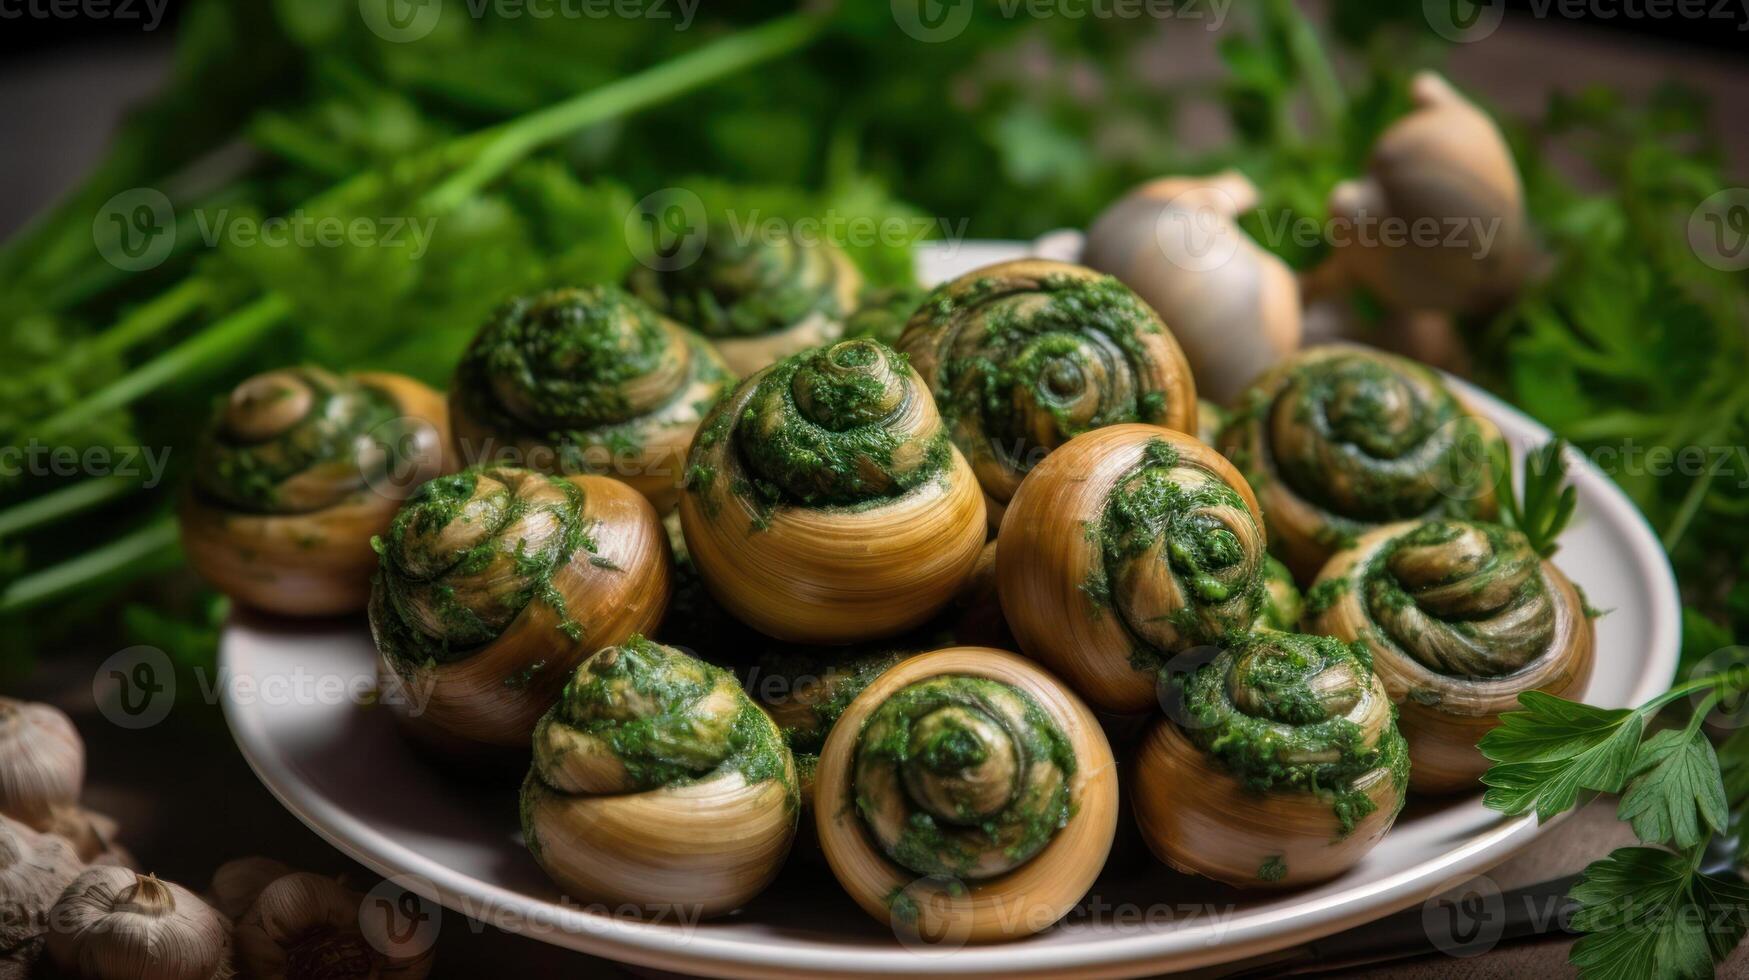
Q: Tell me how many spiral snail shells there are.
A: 12